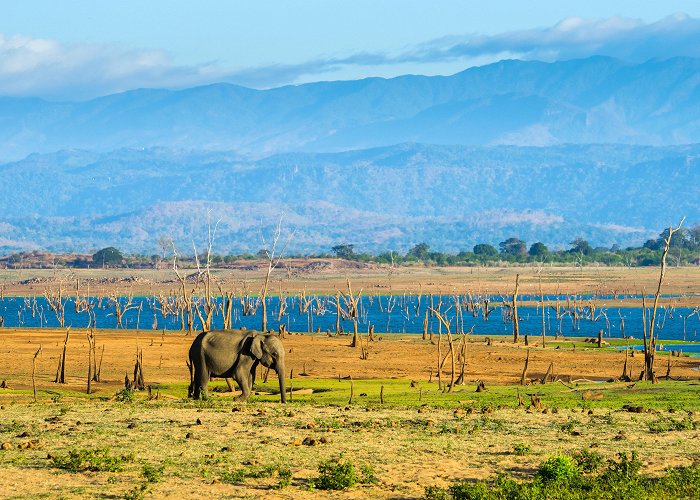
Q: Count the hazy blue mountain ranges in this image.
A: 2